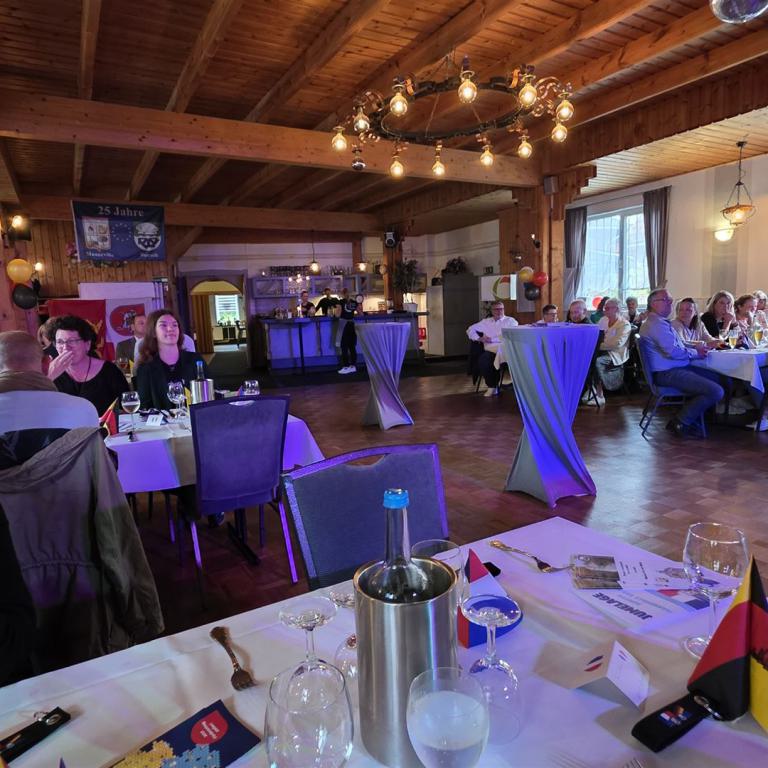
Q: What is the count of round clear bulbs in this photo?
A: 12